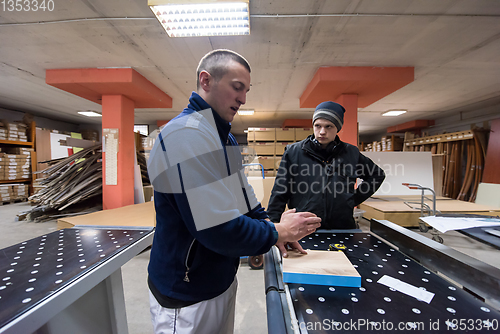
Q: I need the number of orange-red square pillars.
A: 2